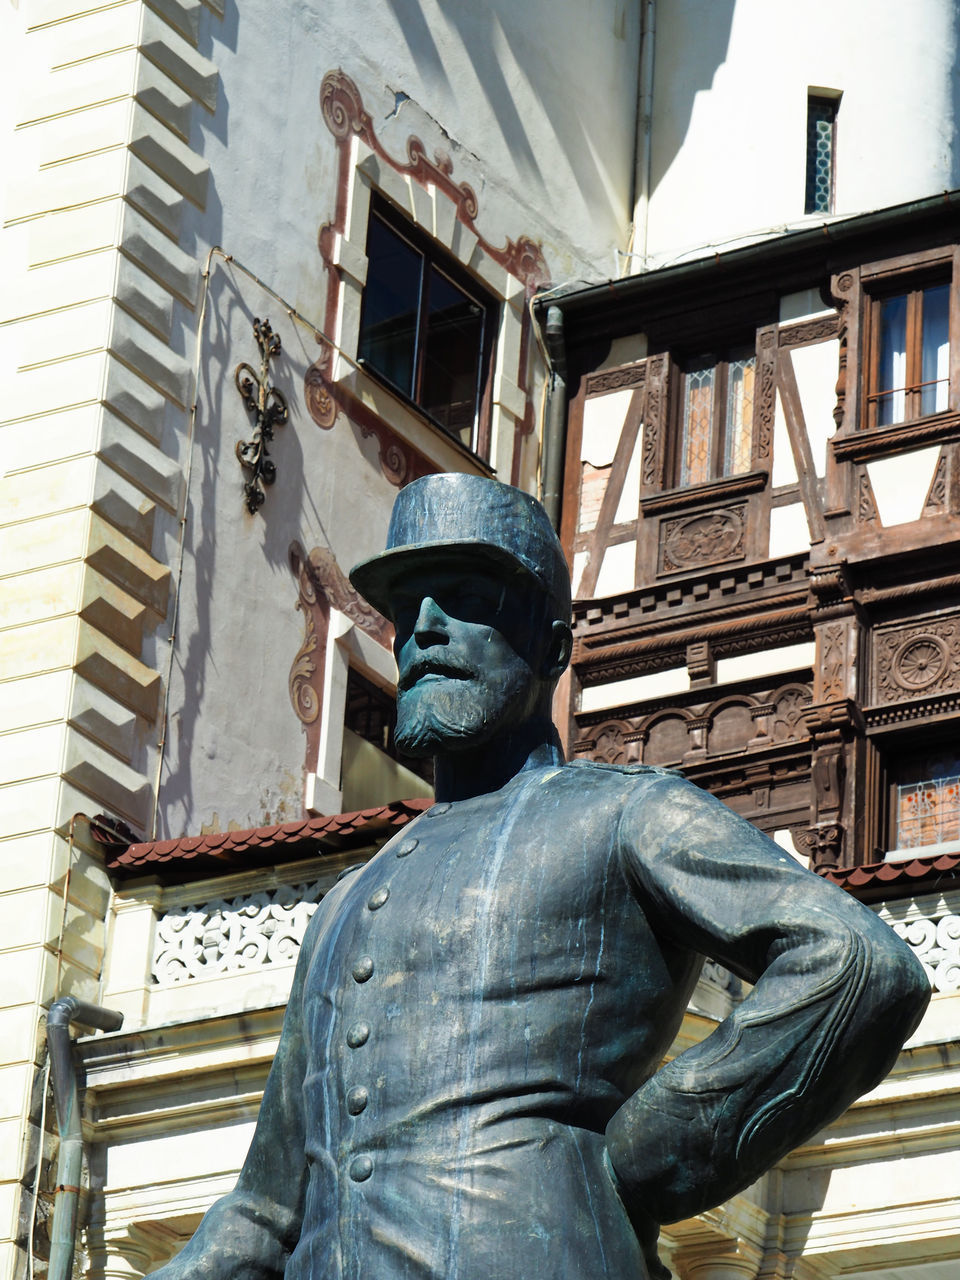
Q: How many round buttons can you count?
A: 7